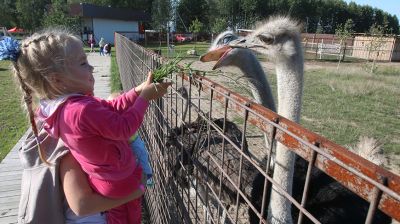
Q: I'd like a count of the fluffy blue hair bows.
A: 1